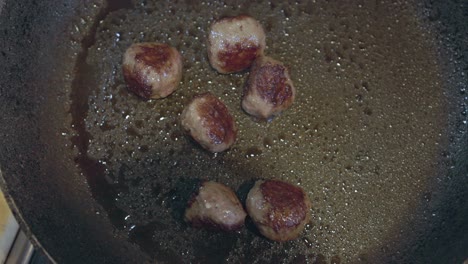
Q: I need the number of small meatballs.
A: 6